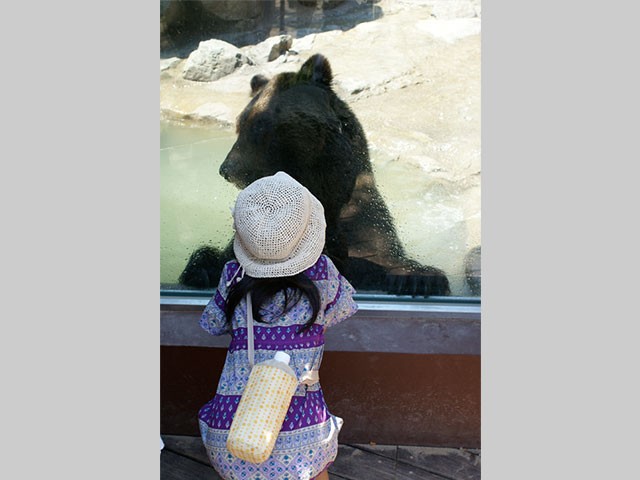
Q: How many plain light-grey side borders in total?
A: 2